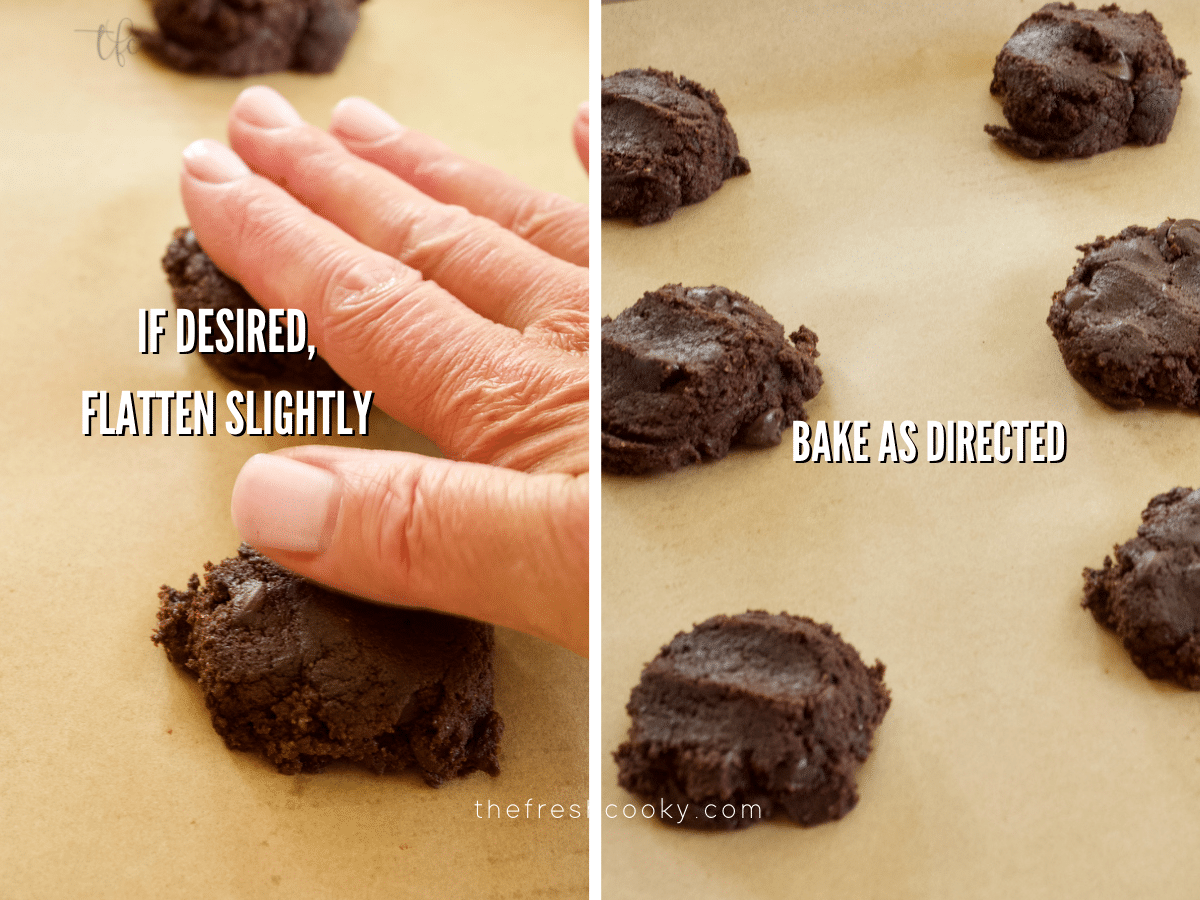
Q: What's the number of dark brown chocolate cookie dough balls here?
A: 9